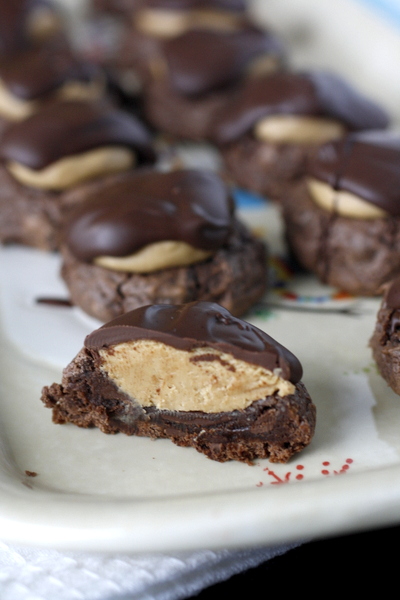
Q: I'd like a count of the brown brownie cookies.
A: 10